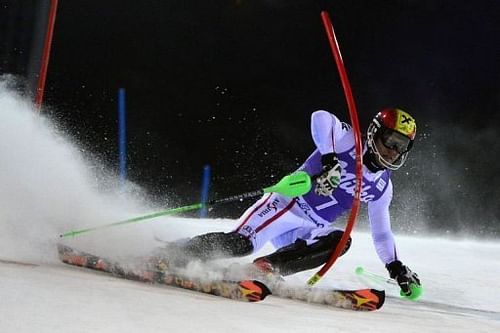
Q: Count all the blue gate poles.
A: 2